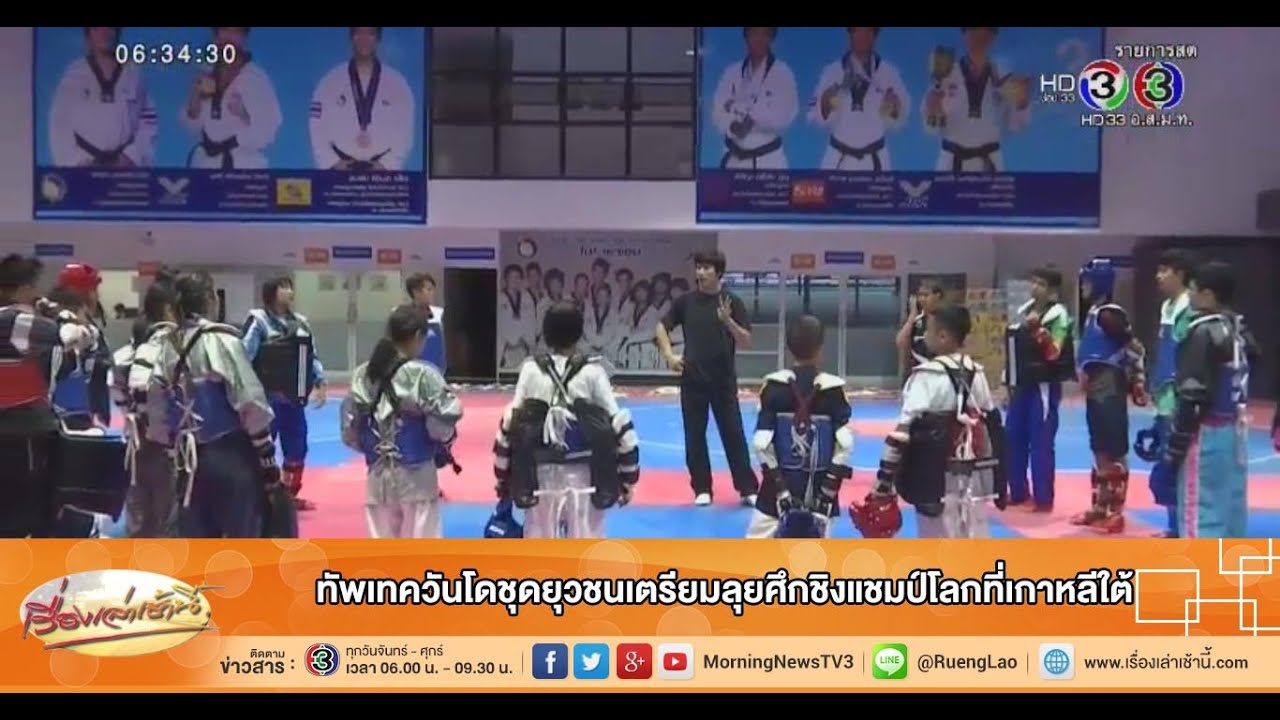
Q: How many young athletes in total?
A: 15